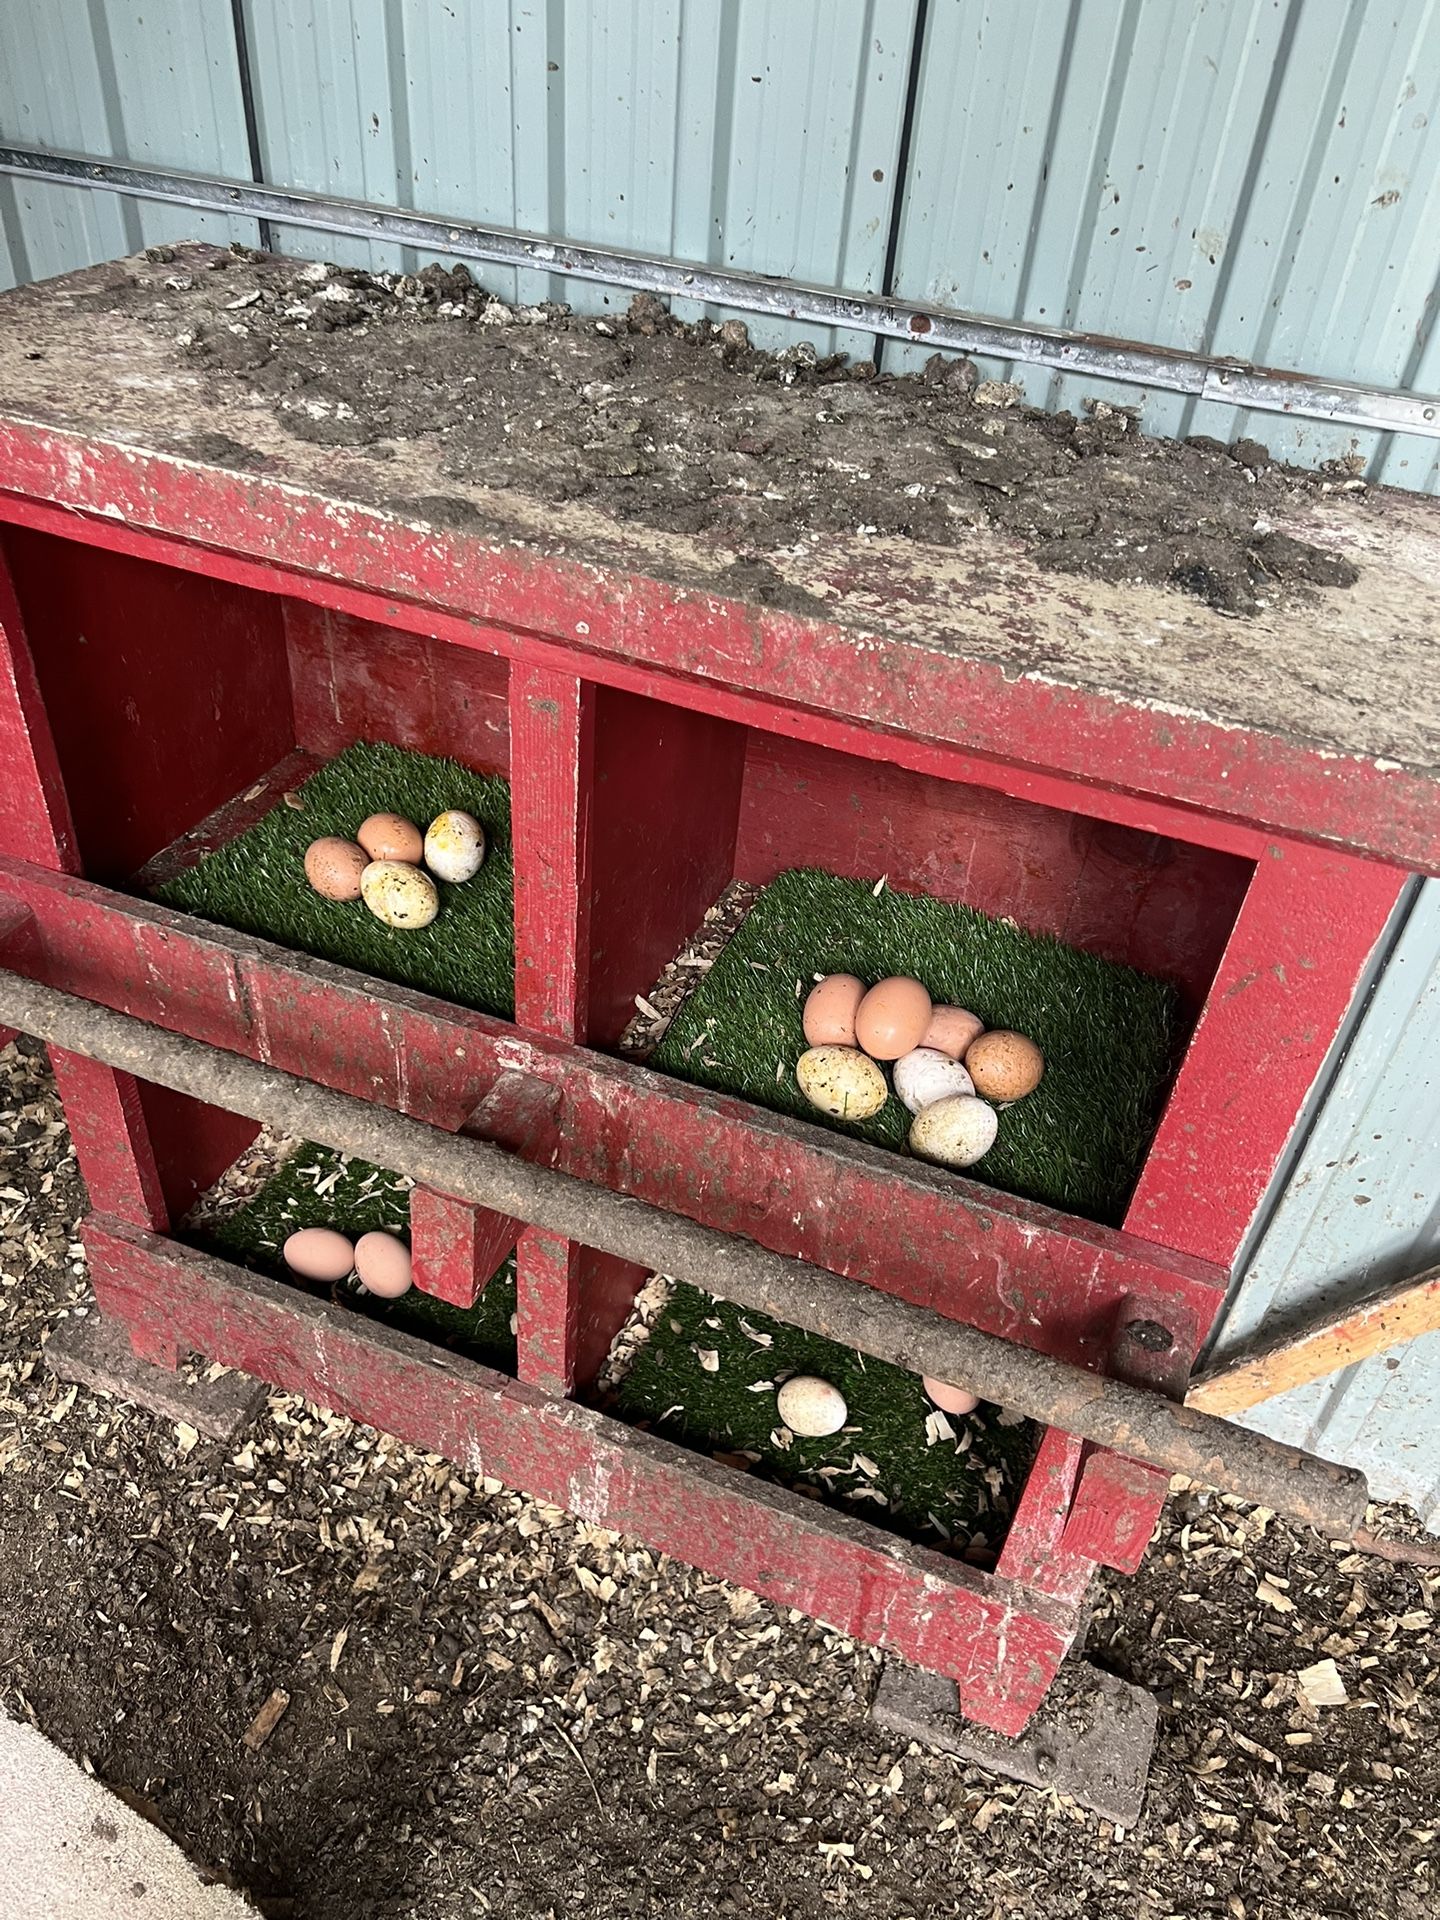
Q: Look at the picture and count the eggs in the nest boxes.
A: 15